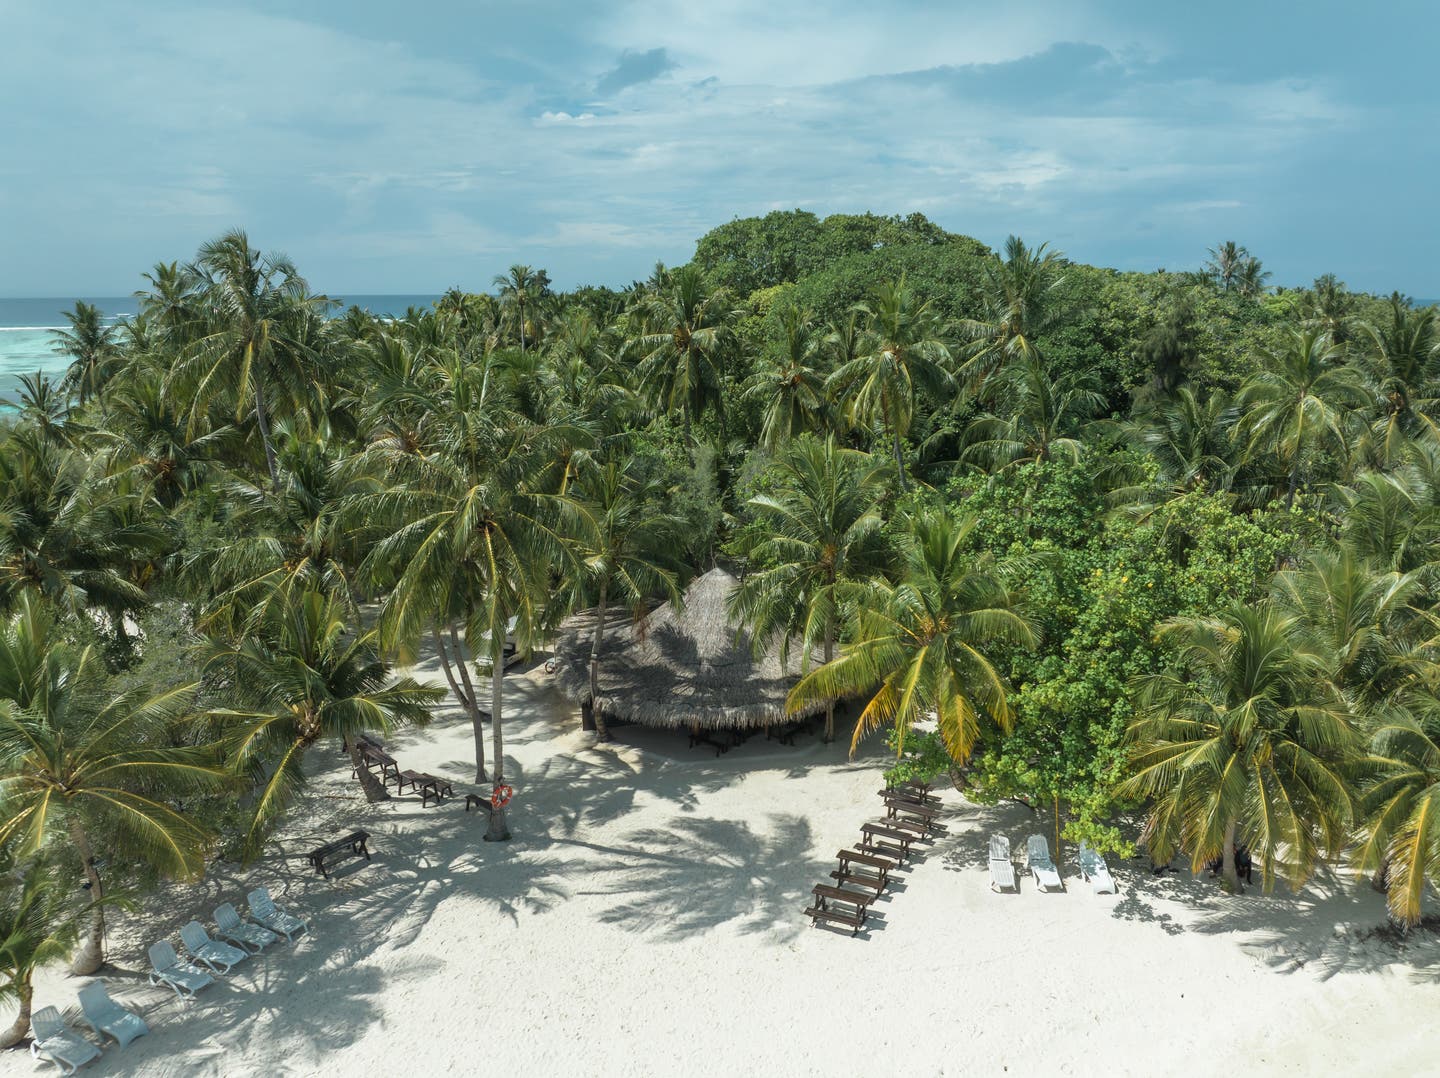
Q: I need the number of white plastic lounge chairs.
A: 9